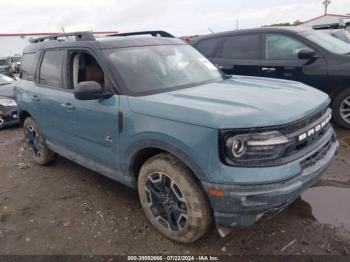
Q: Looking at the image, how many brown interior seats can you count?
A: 1